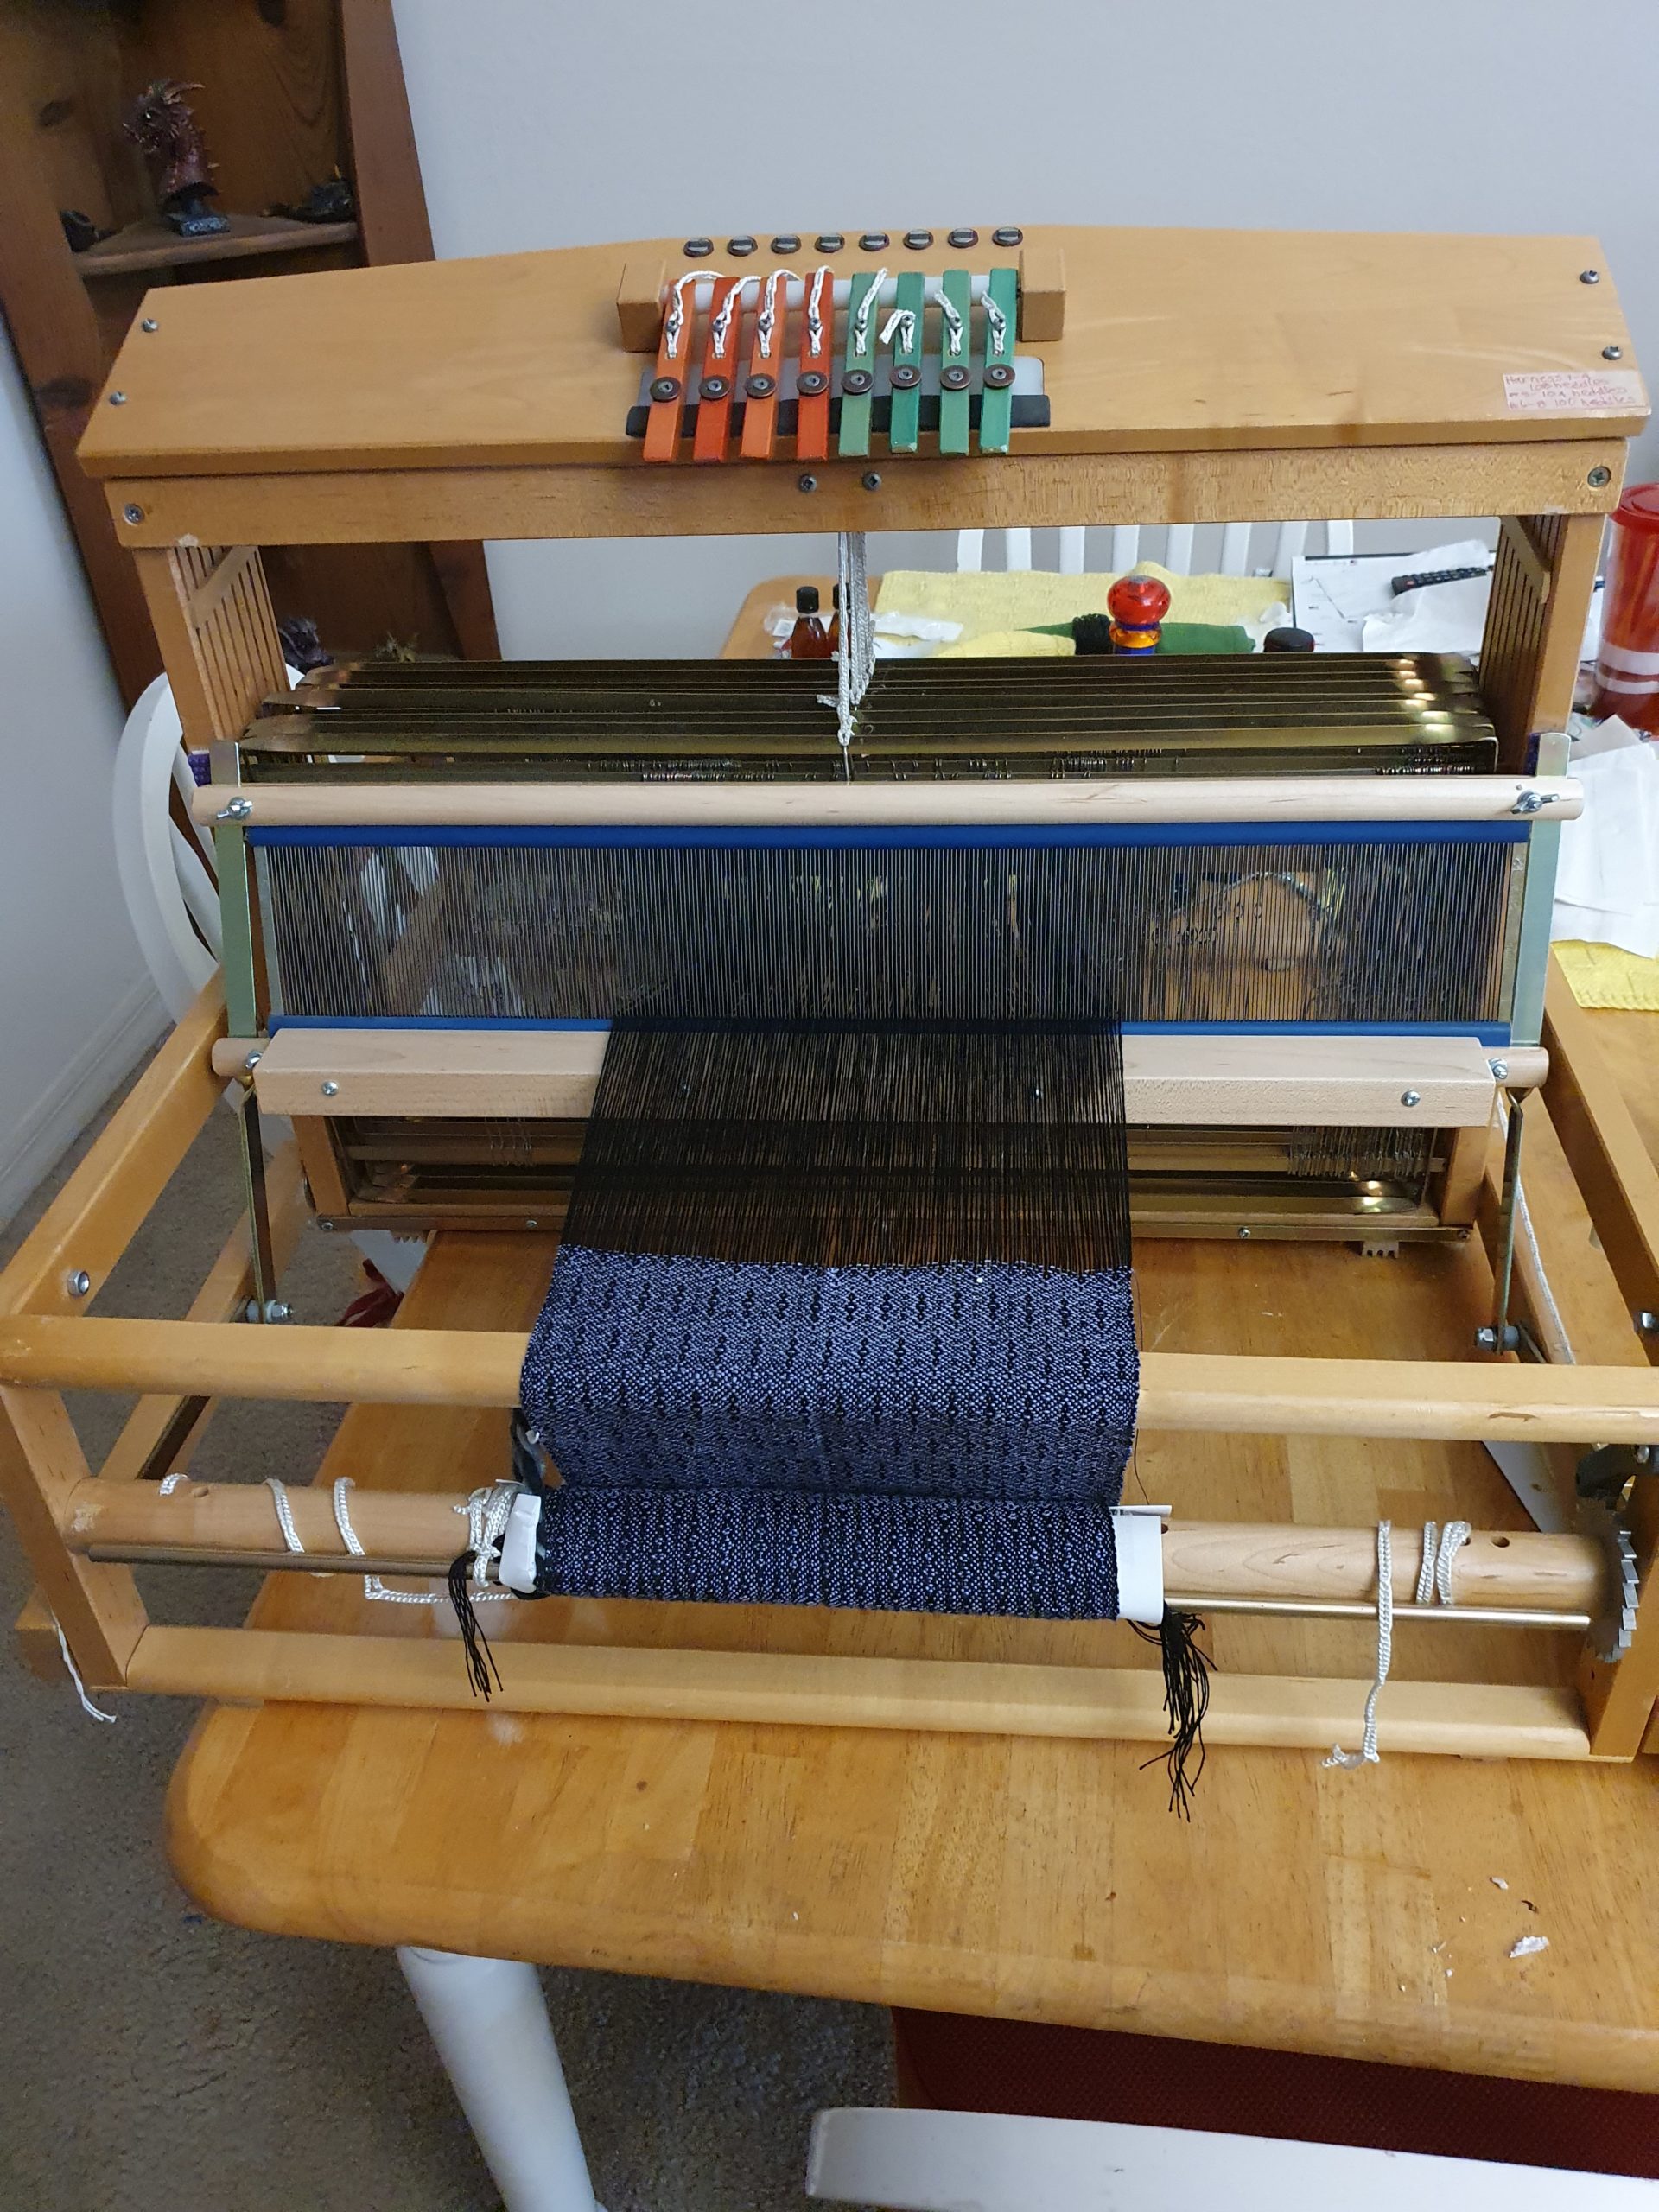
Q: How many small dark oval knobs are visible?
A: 8